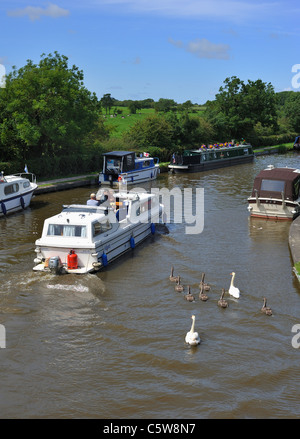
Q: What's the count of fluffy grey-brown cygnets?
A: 7